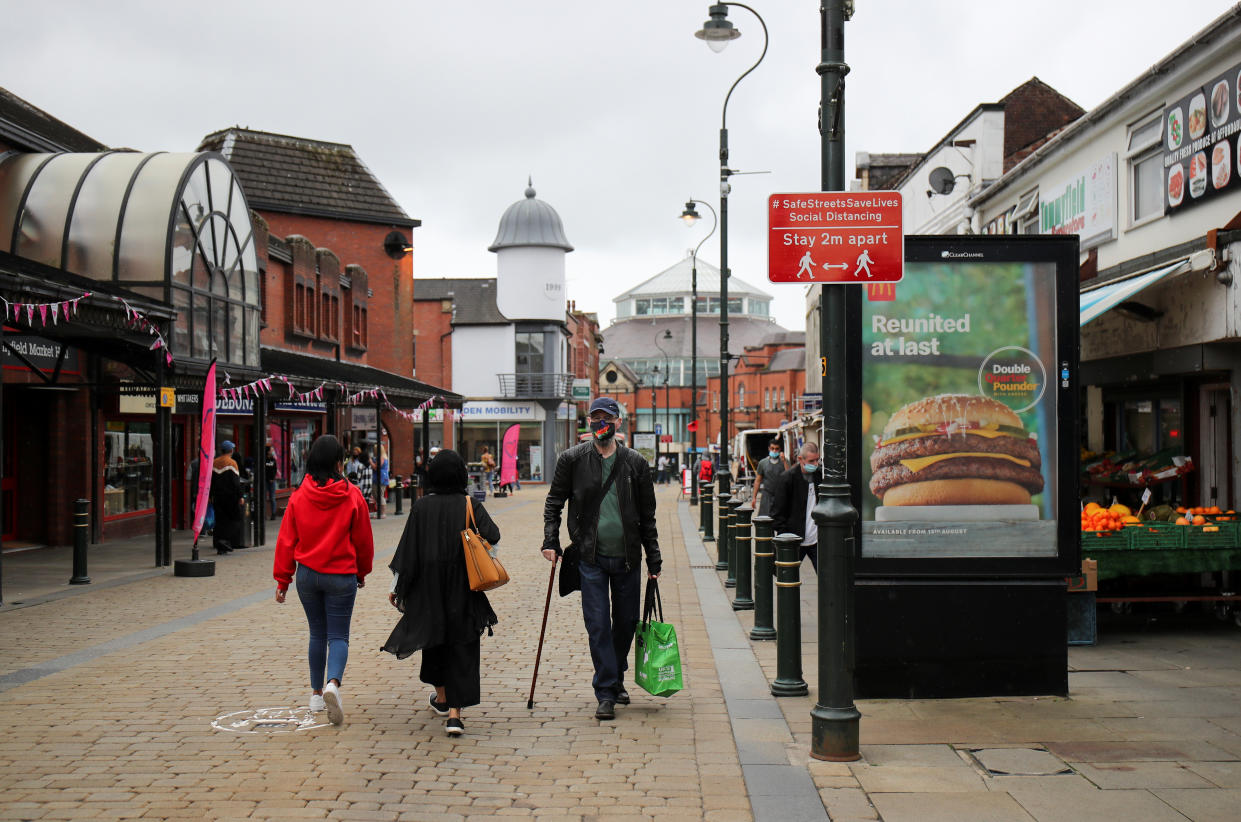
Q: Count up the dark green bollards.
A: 10